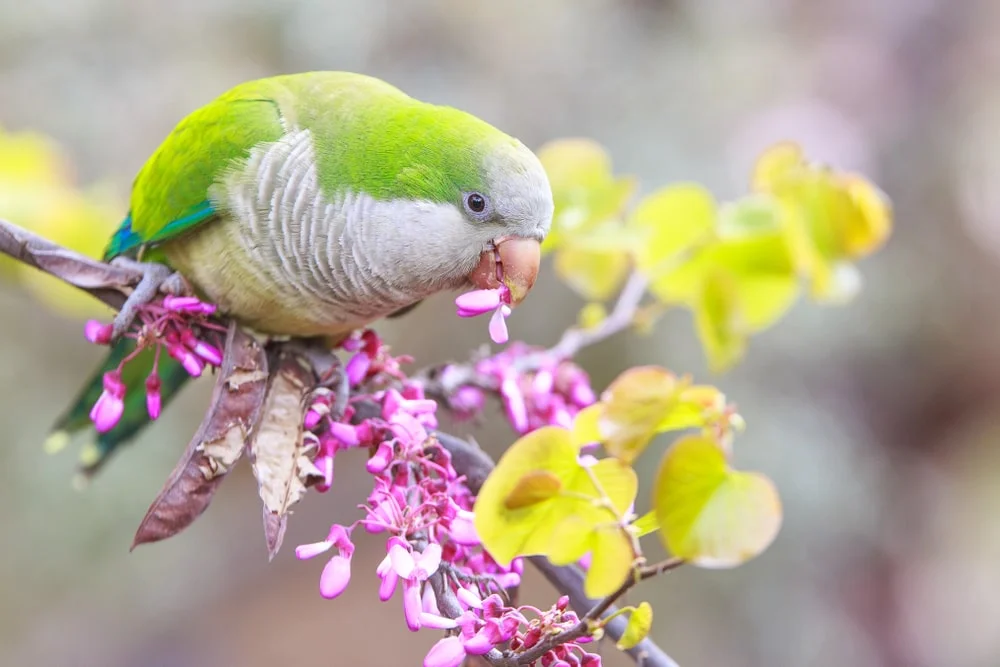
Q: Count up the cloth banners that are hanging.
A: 0